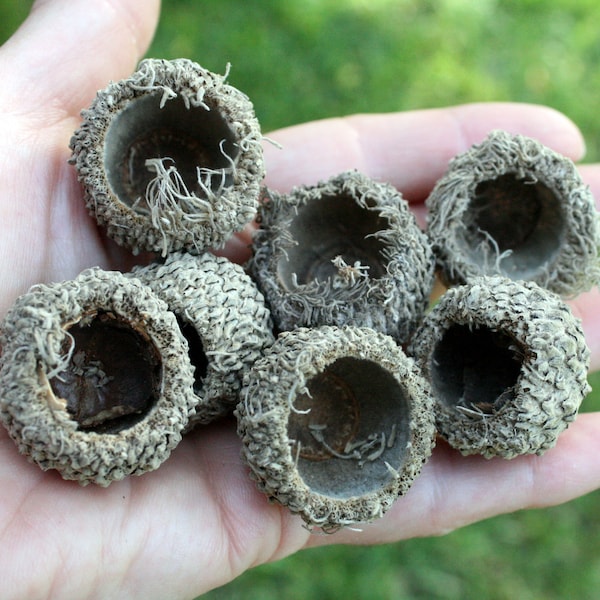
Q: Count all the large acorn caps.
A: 7